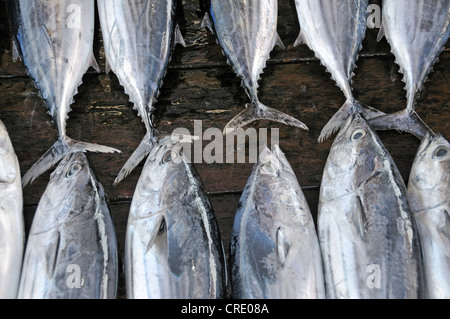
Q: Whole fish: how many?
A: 0